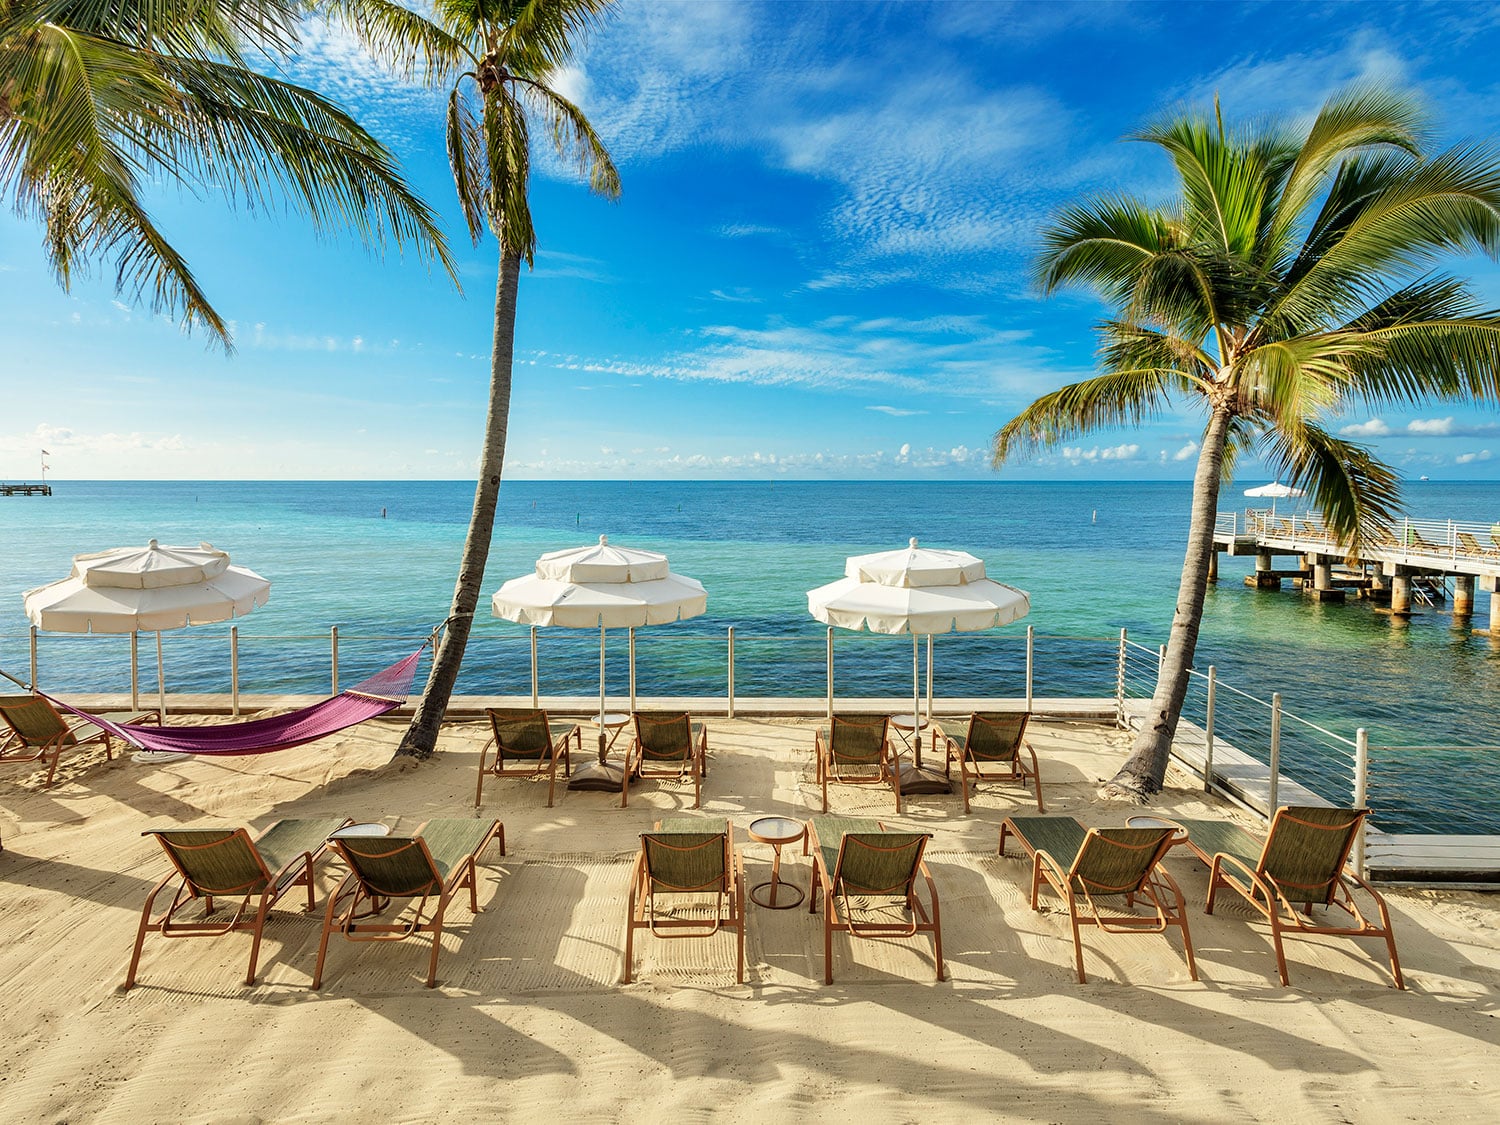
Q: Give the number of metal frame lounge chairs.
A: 11